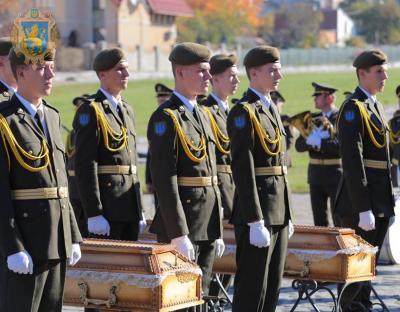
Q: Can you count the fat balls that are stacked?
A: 0